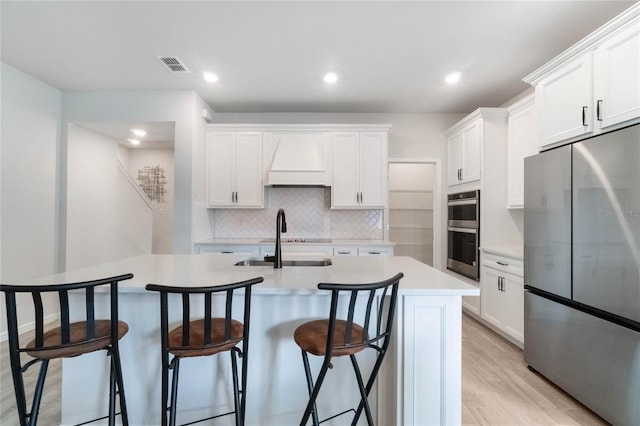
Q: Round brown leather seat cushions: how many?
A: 3